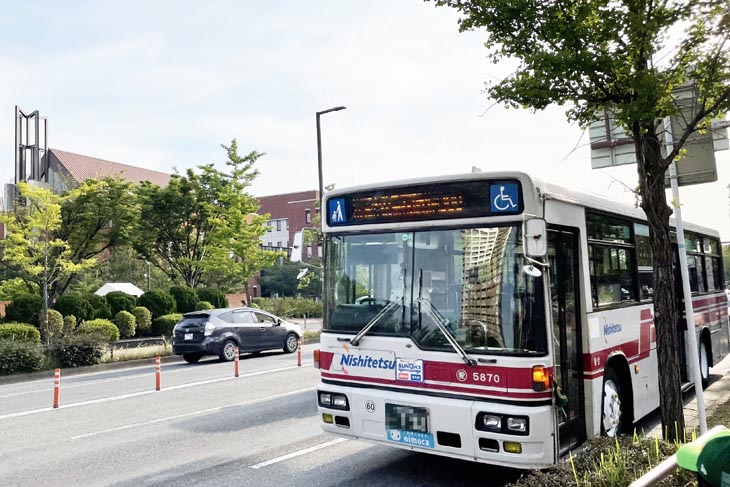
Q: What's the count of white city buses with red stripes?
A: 1